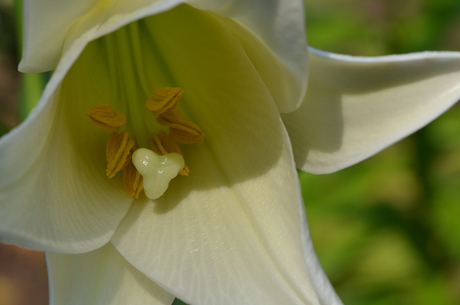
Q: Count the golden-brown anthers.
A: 6